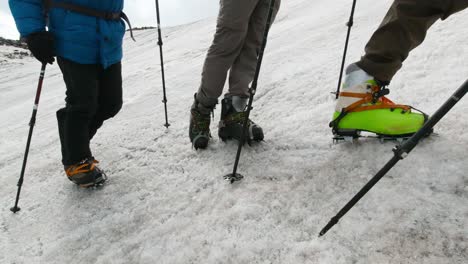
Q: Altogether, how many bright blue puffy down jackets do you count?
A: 1